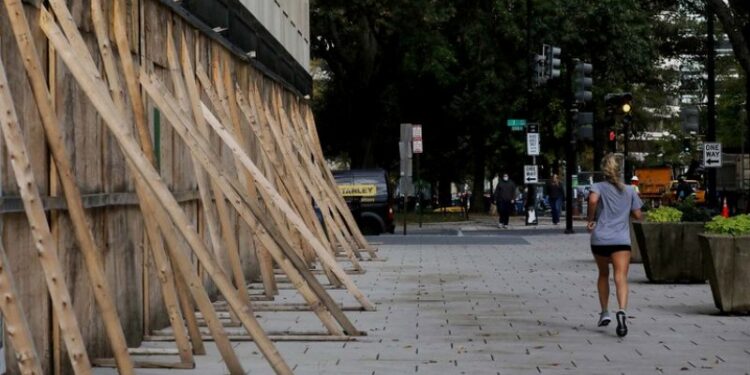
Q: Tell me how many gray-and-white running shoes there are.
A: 2